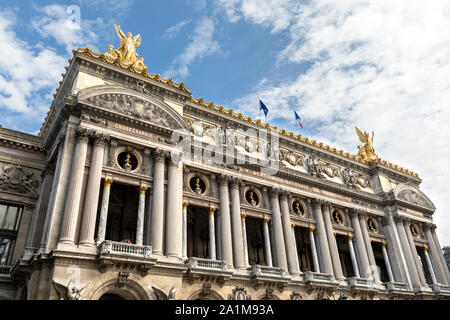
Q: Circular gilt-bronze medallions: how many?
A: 7